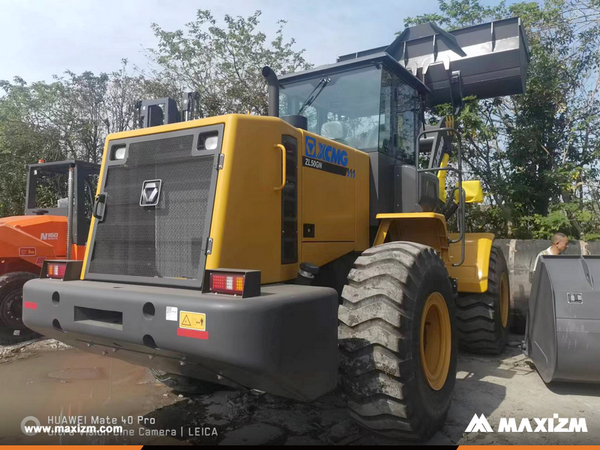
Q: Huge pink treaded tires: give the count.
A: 0